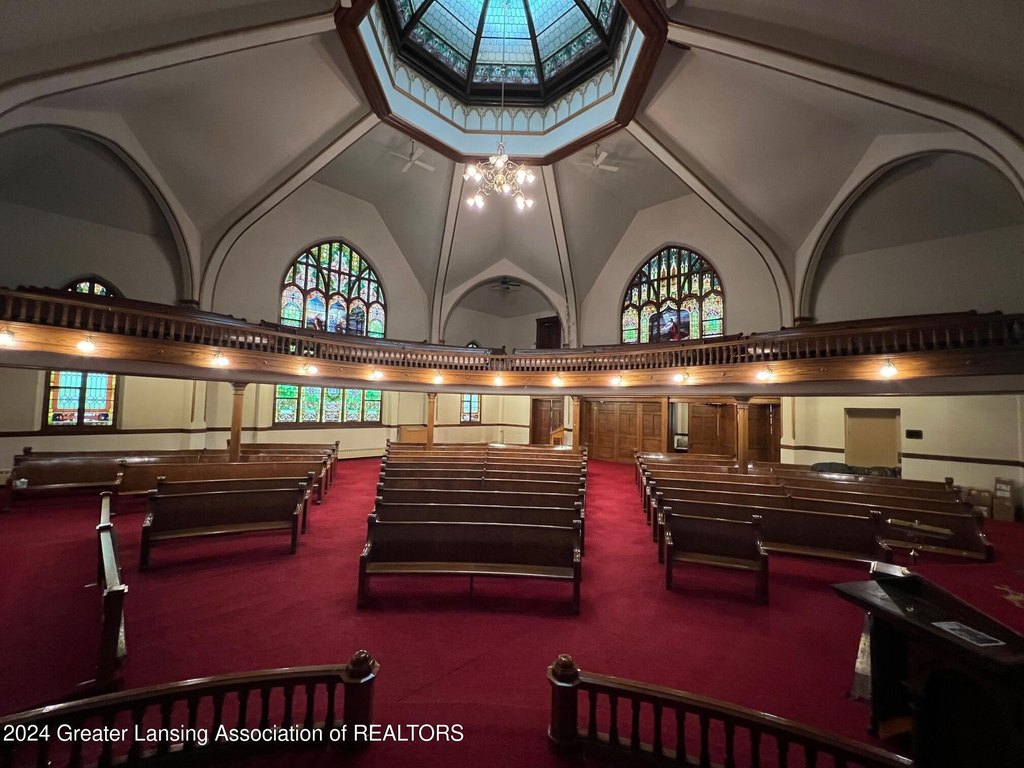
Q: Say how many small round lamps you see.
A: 12